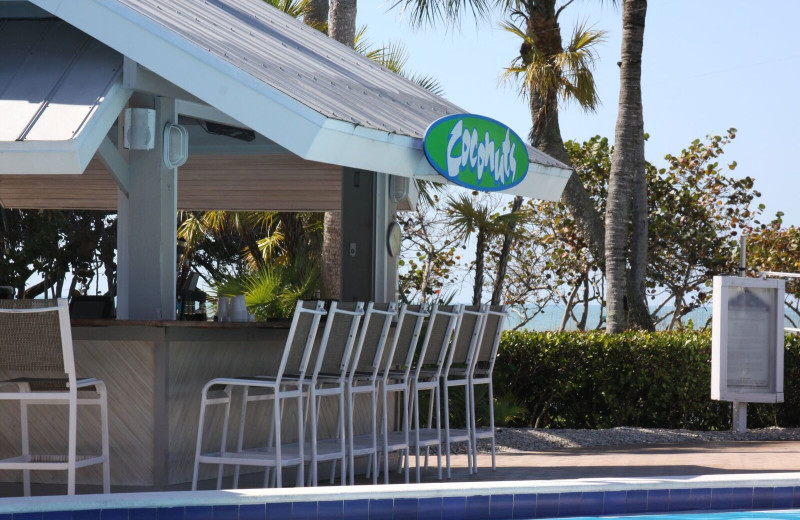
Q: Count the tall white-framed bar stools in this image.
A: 8